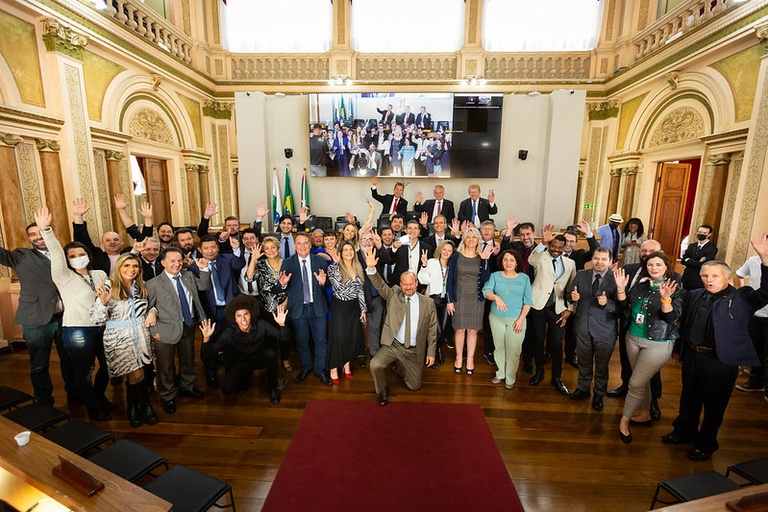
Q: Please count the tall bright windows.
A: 3